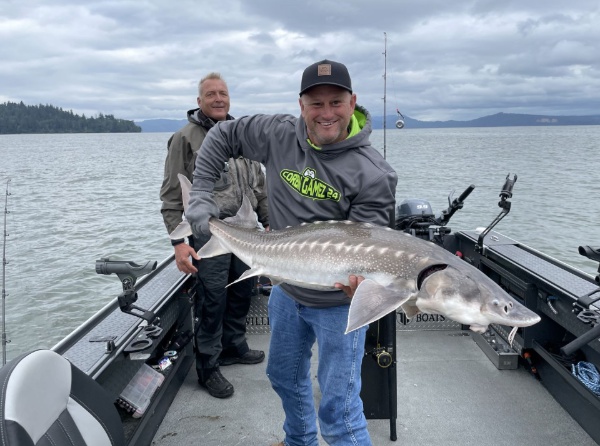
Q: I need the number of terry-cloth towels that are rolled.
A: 0